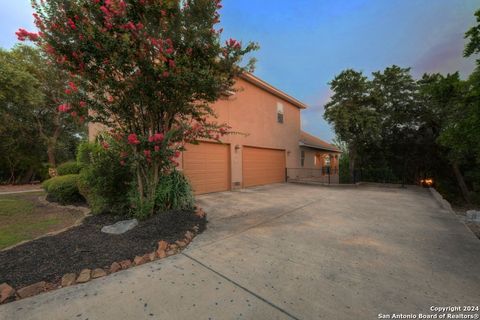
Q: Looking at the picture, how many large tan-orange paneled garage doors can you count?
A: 2